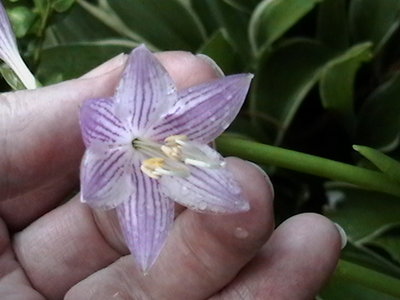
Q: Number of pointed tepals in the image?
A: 6